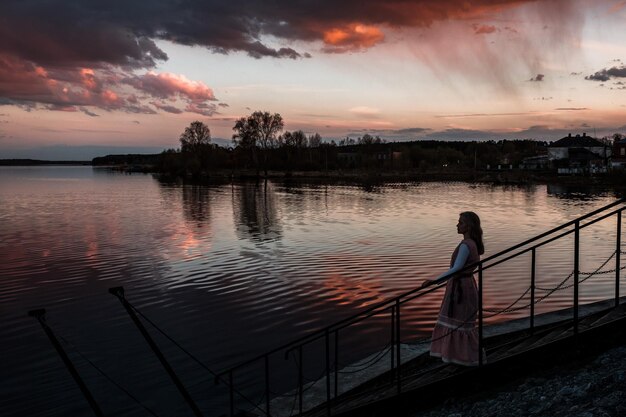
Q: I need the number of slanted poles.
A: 2